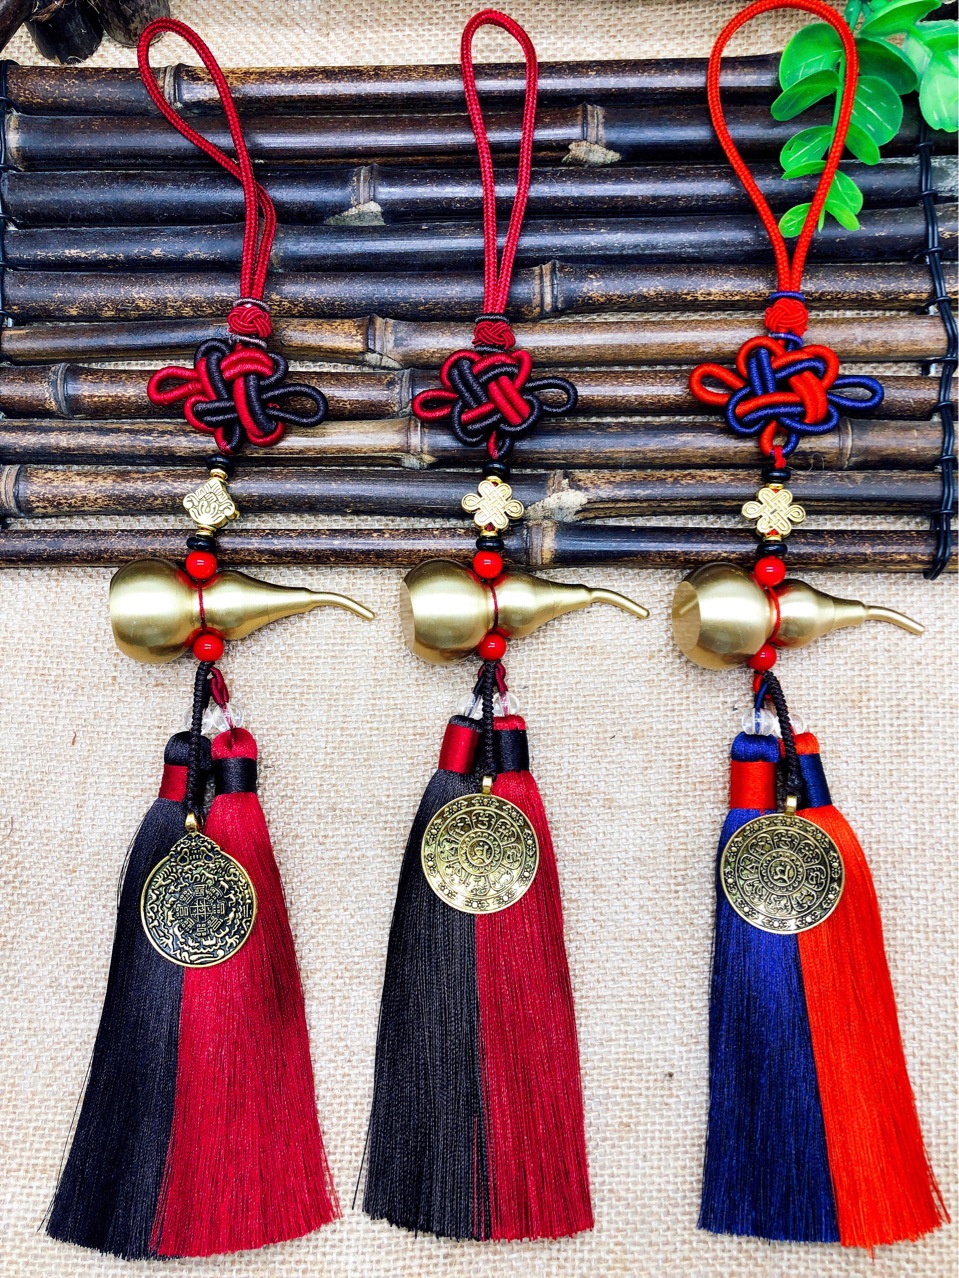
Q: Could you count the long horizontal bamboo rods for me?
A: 10